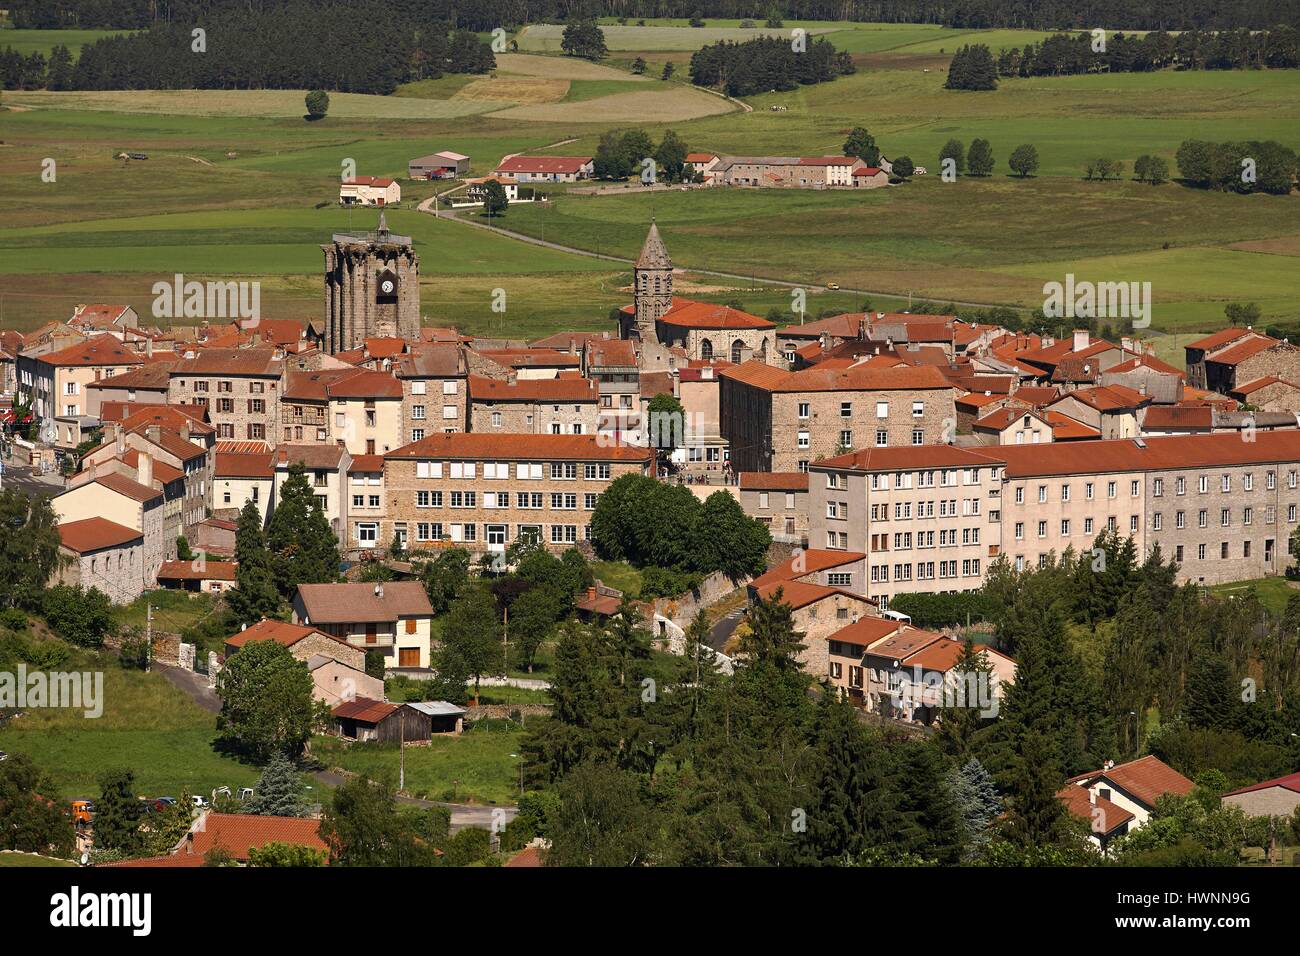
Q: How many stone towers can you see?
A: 2